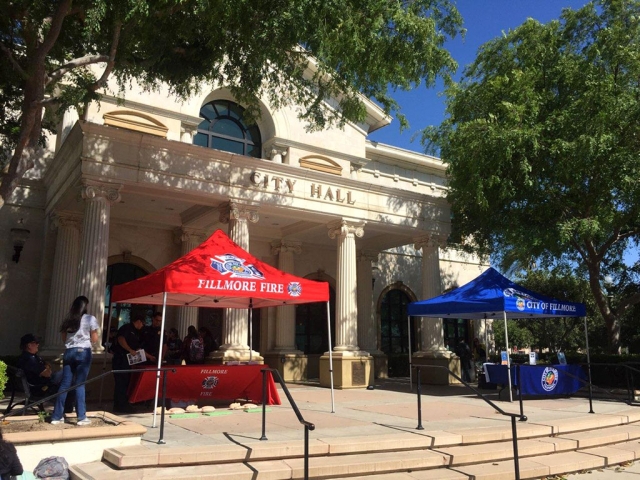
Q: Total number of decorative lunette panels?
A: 2